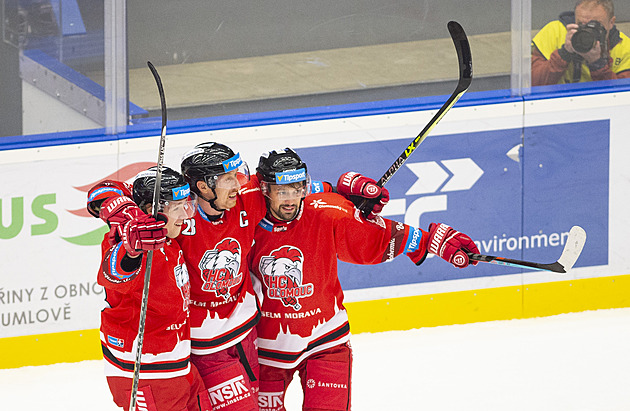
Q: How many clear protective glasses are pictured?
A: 3